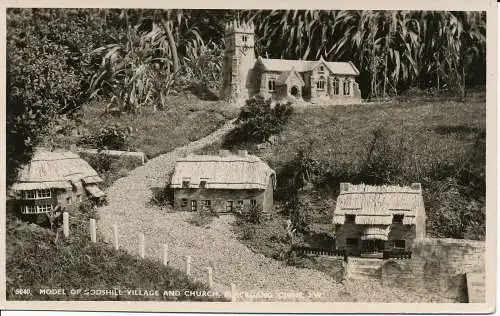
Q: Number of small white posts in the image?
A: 8